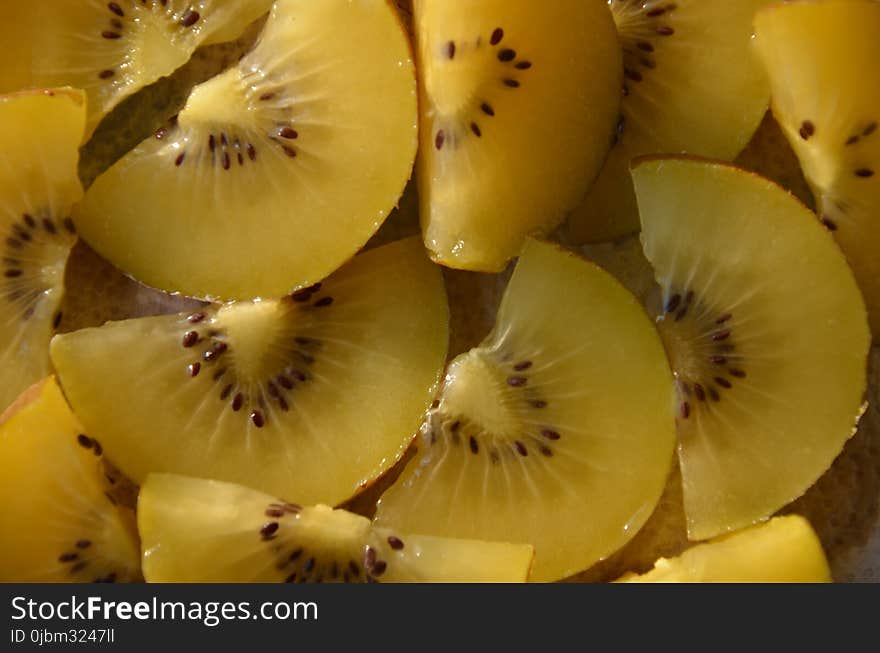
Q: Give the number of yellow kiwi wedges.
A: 12